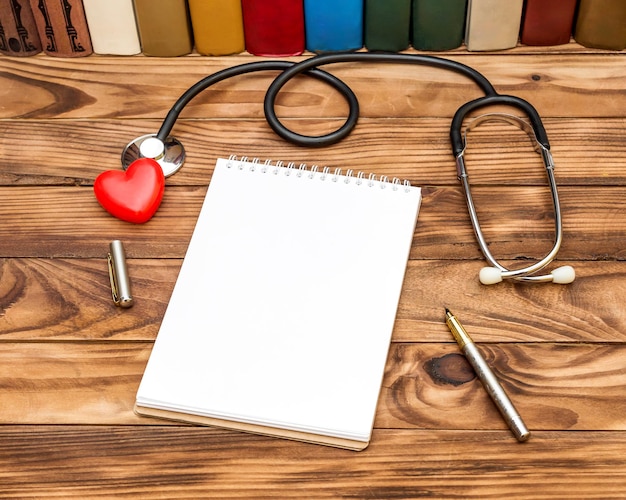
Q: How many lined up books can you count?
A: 12